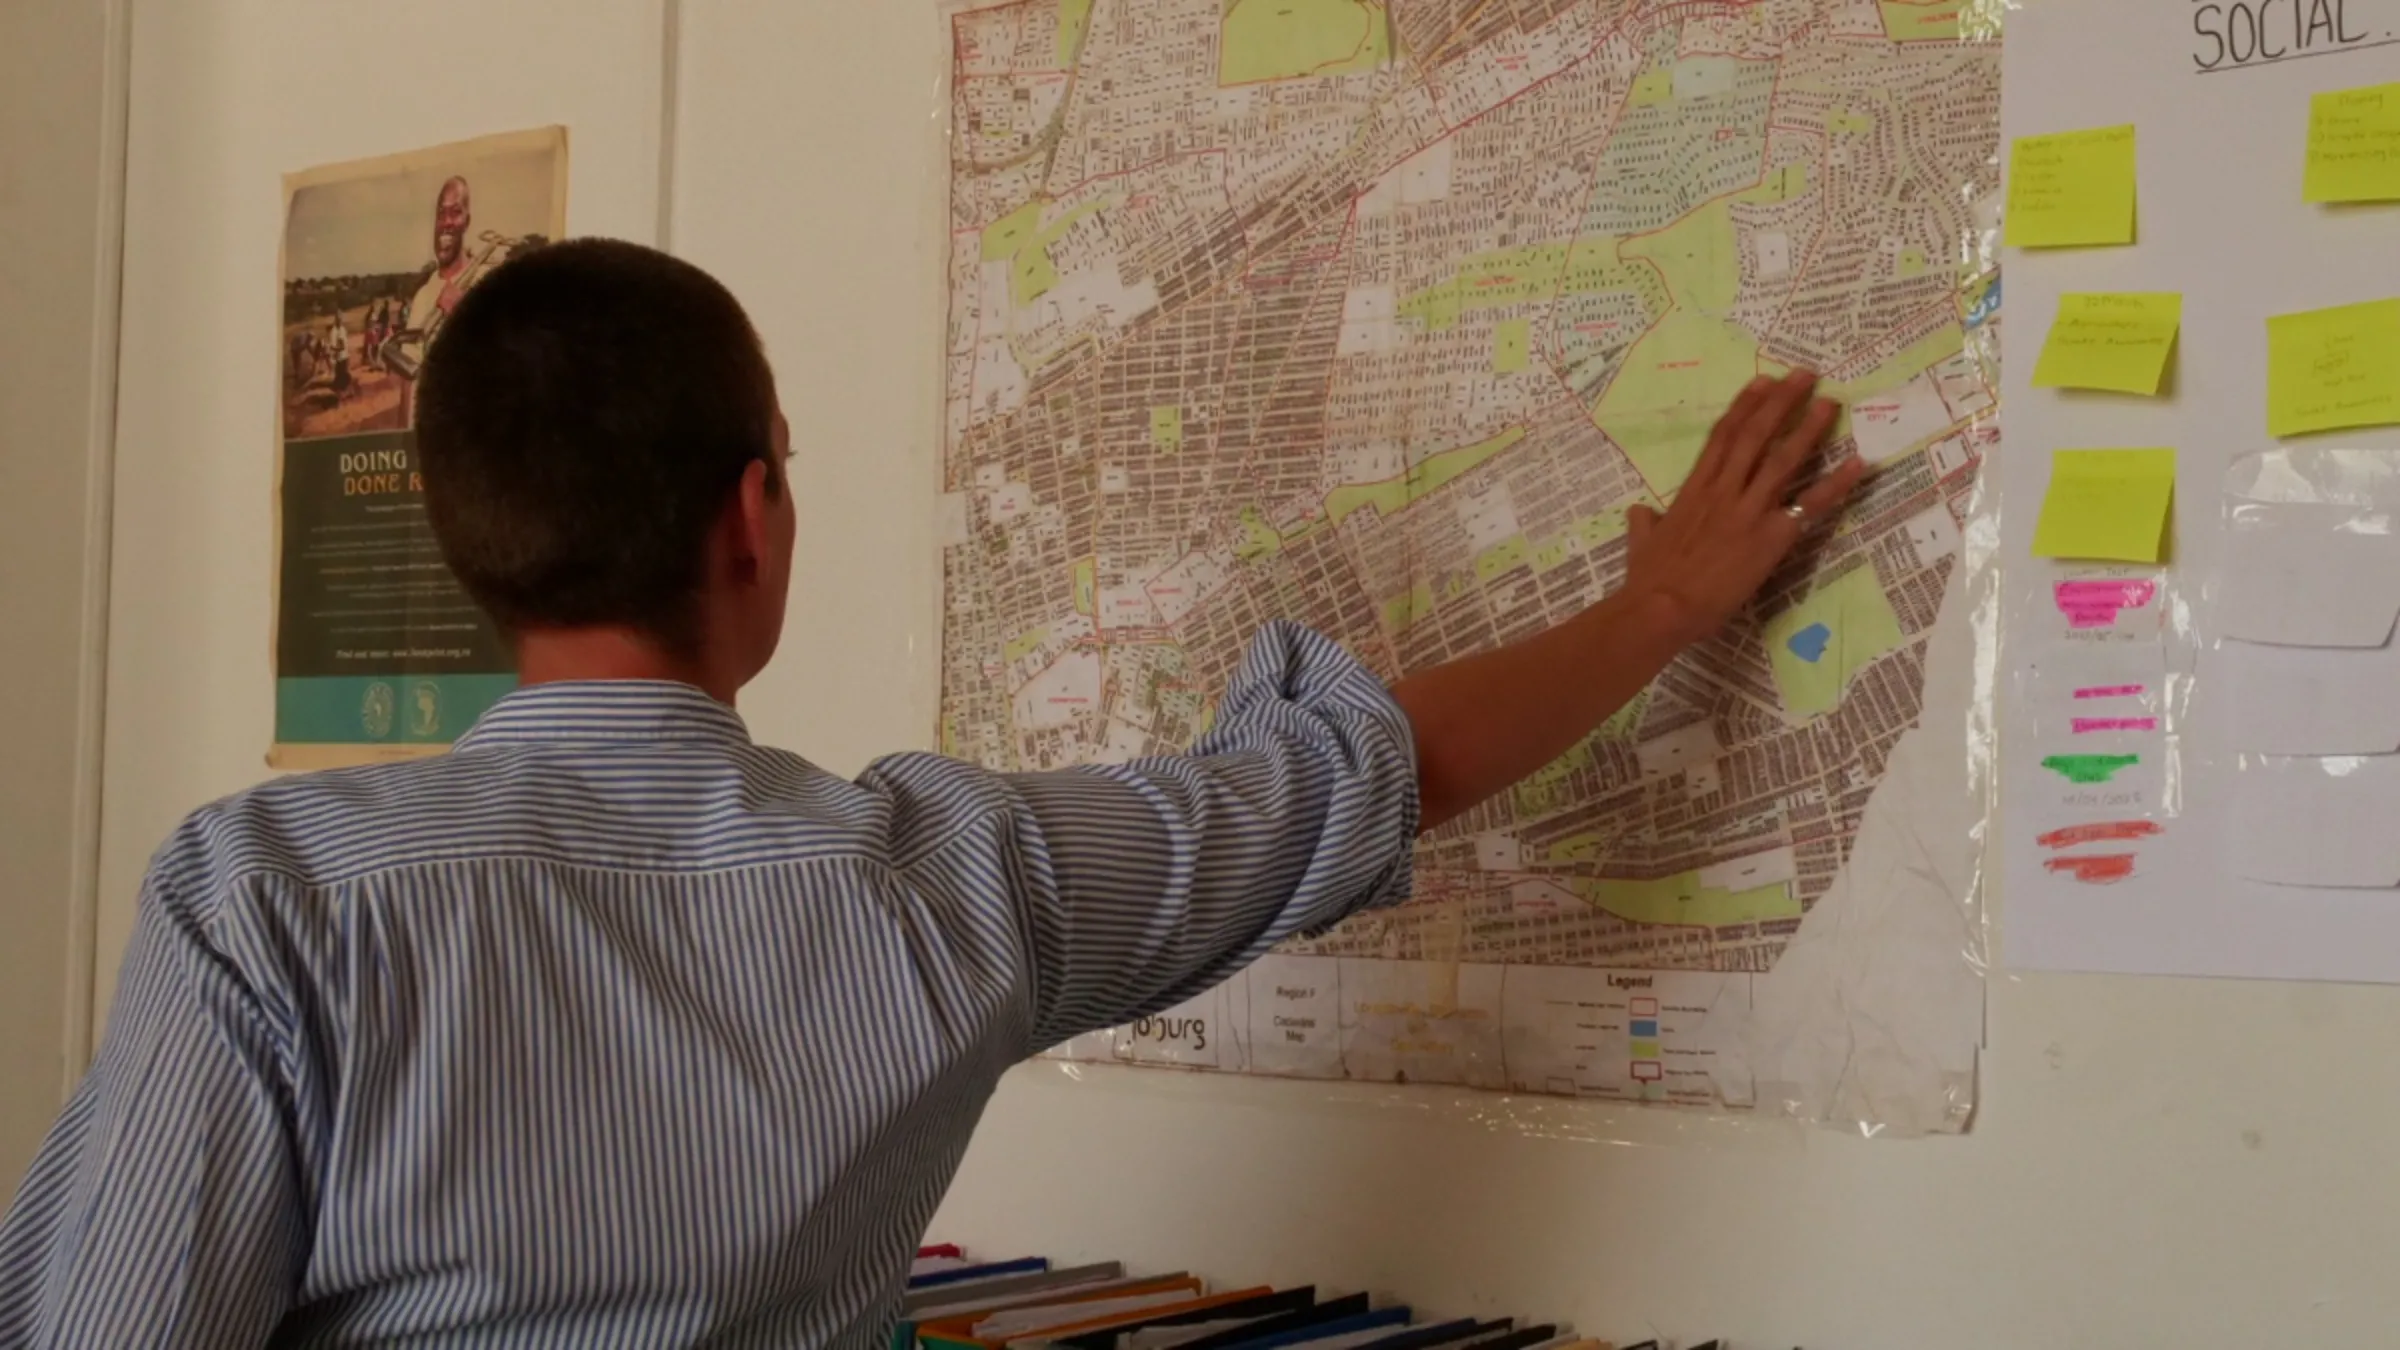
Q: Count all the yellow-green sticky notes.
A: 5